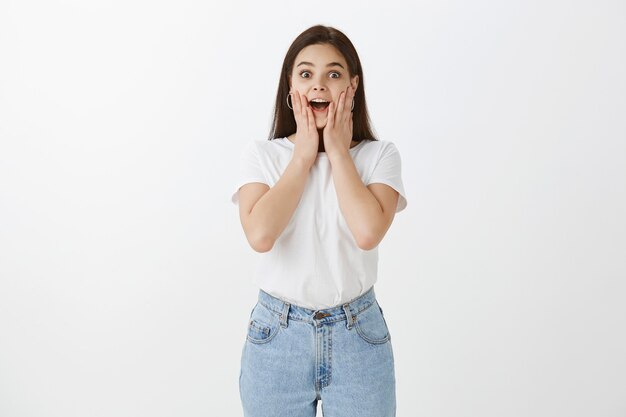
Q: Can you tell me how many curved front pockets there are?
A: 2